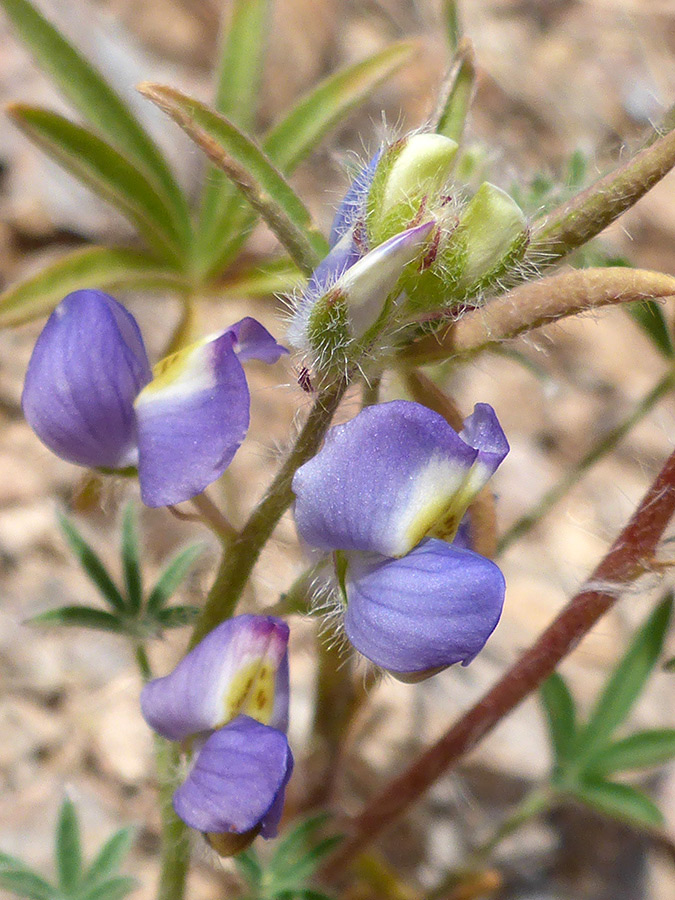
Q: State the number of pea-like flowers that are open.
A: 3